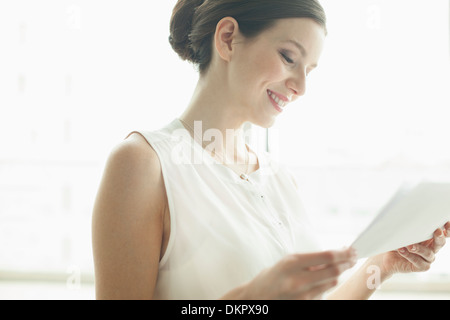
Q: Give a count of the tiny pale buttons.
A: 2